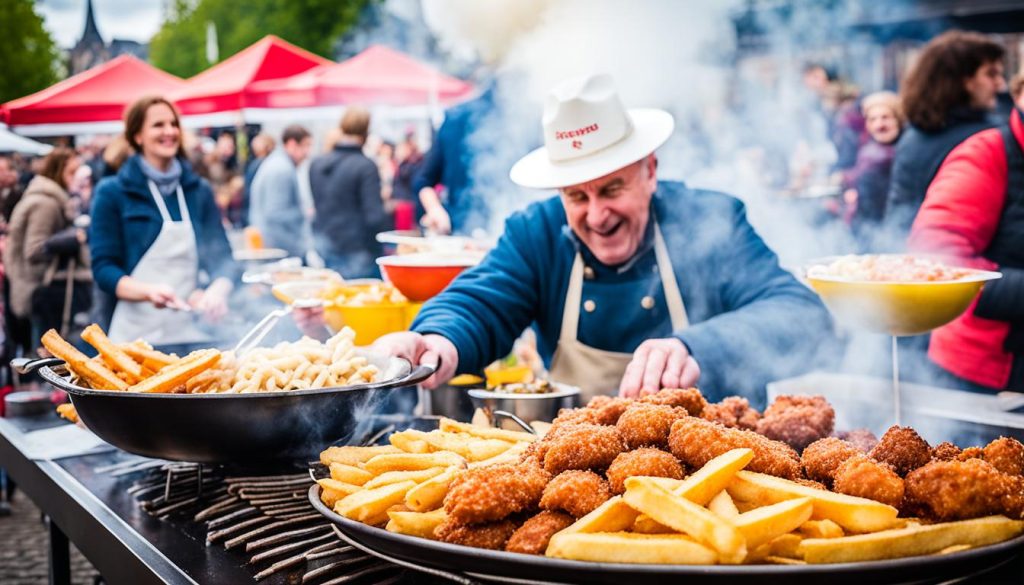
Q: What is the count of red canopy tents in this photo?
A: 3